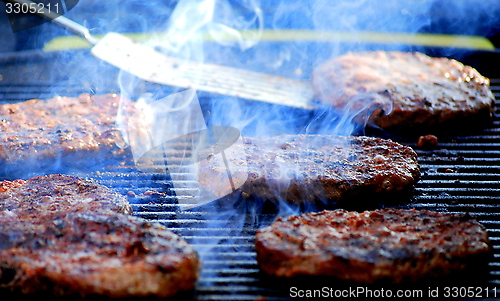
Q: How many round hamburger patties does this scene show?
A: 6